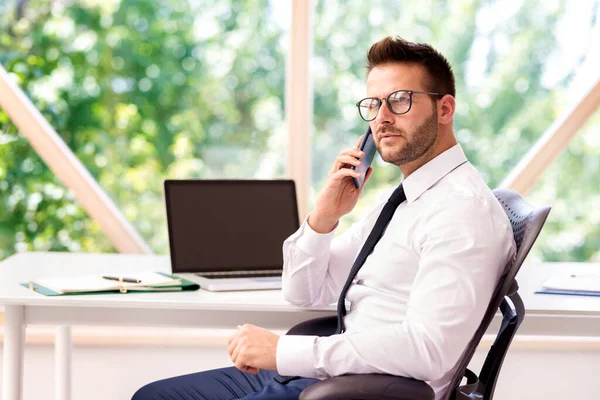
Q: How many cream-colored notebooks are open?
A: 1